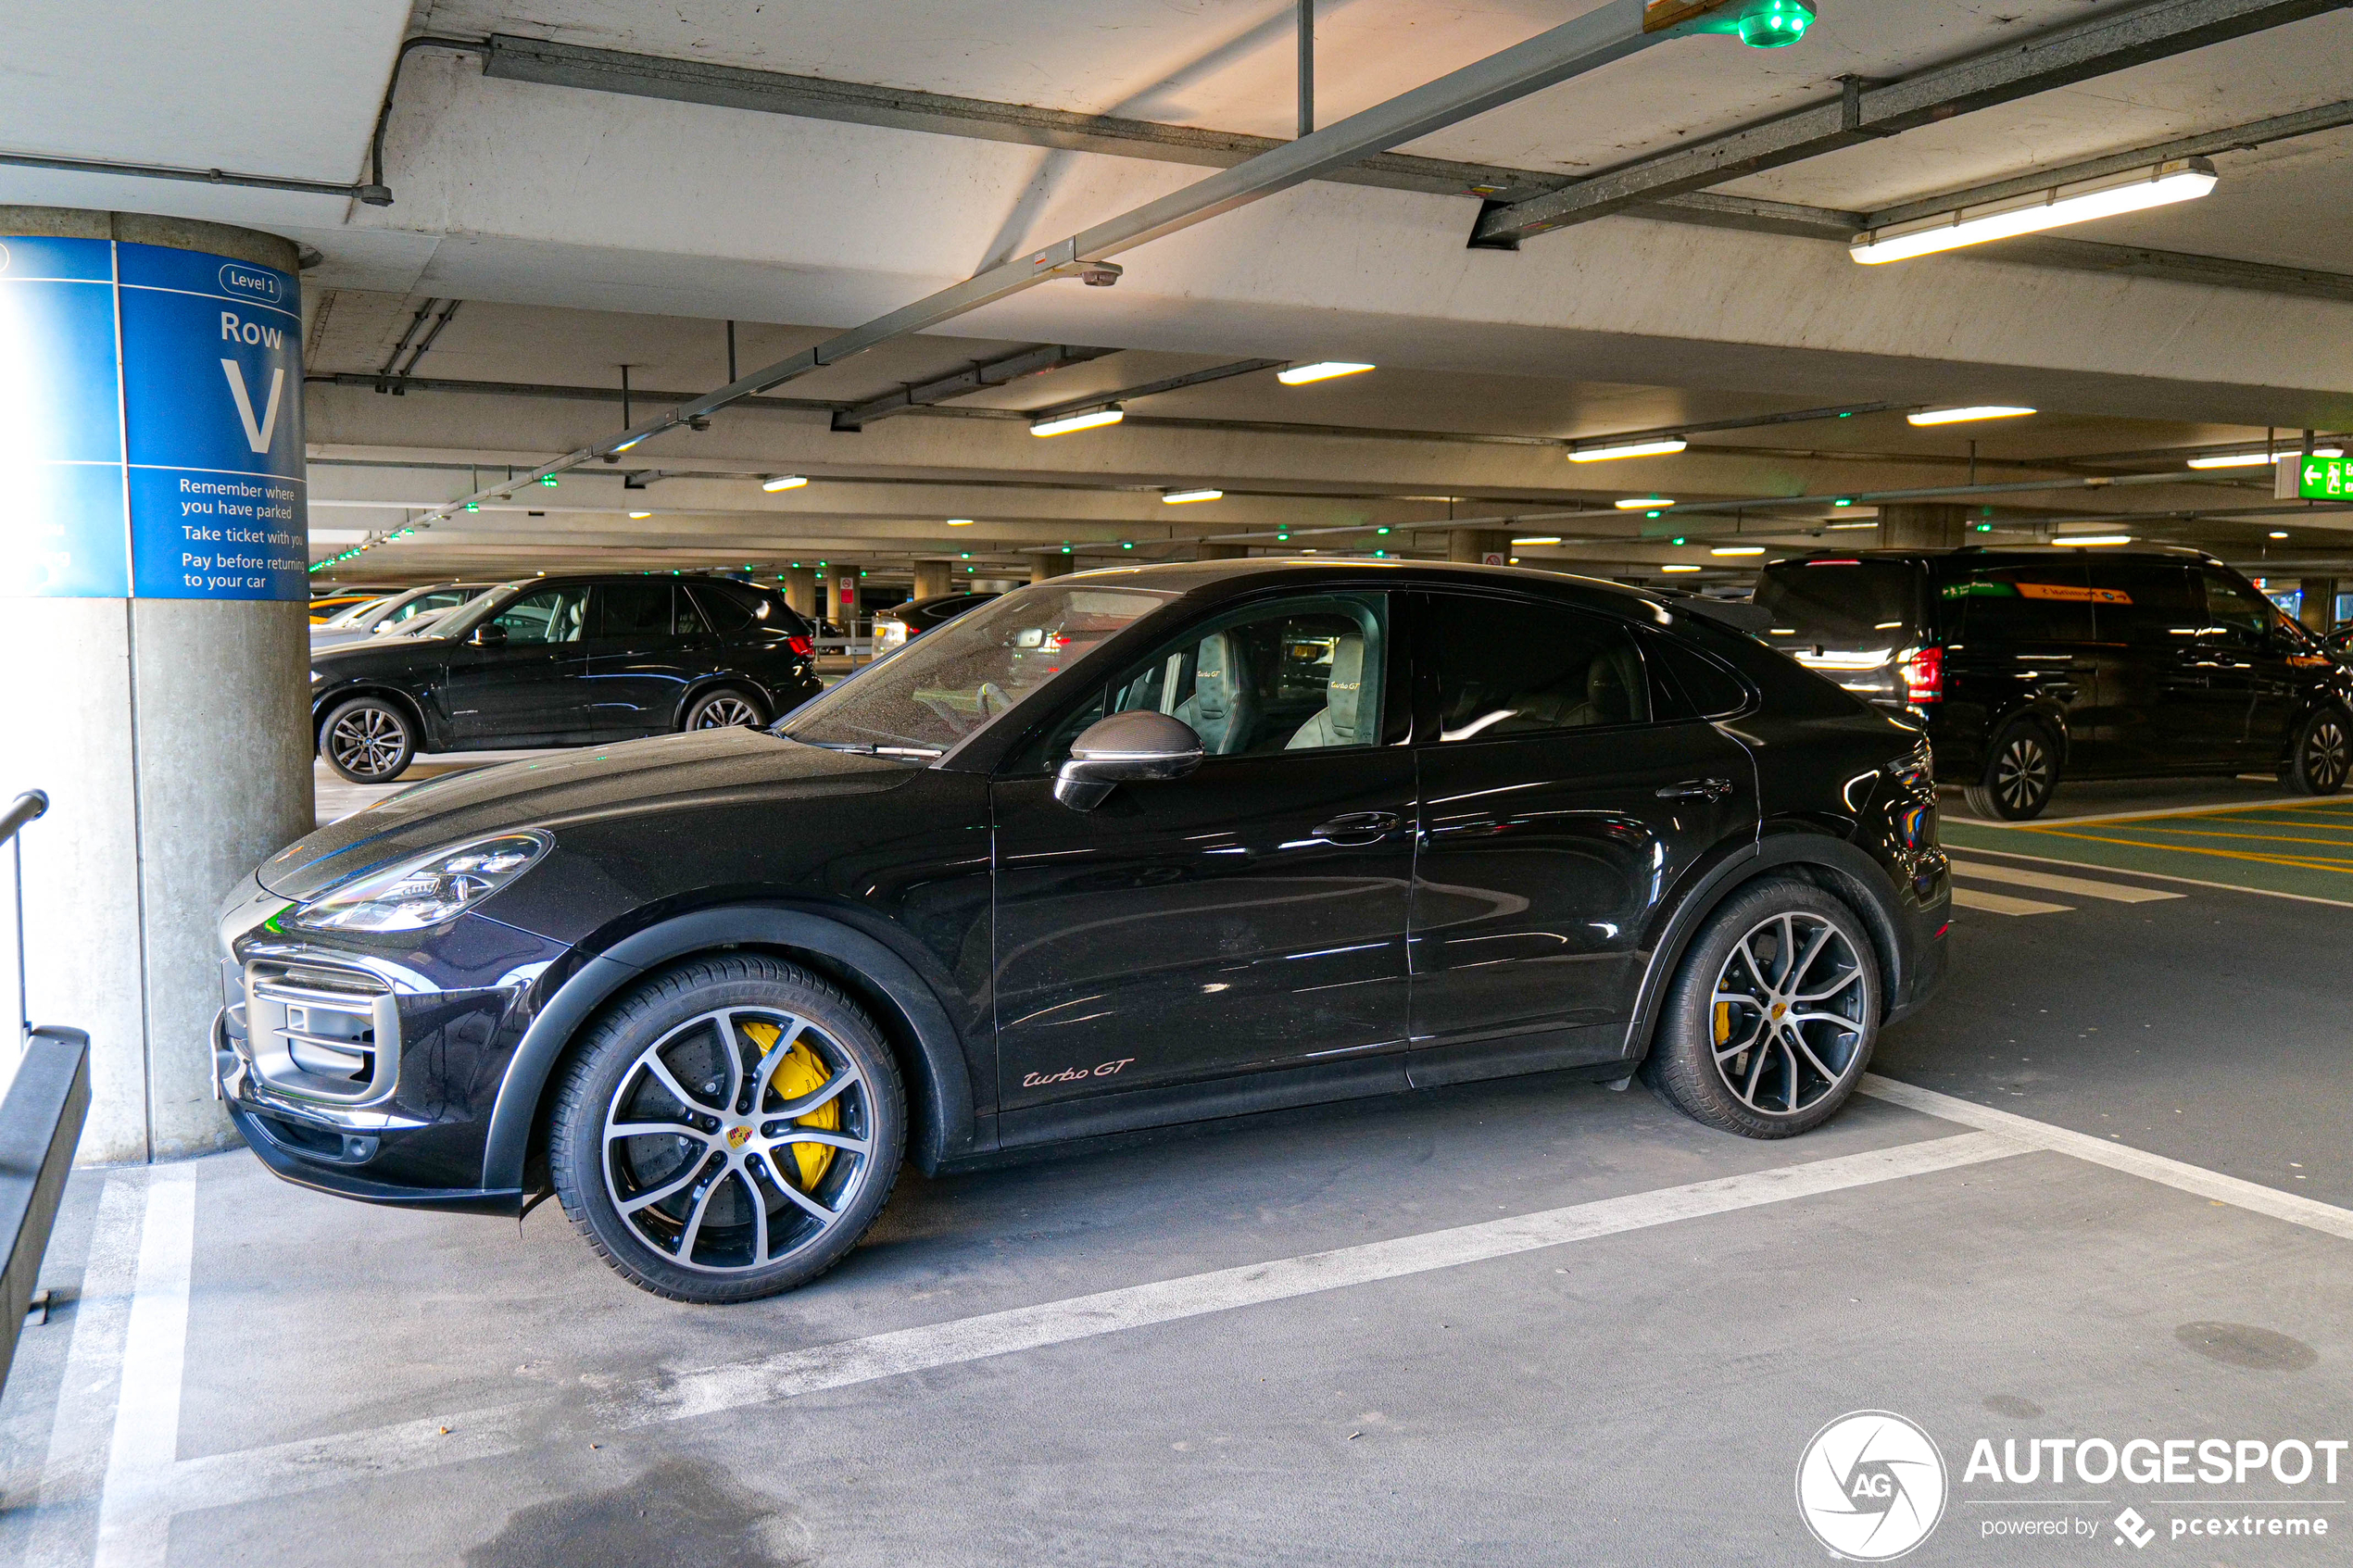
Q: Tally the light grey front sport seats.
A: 2